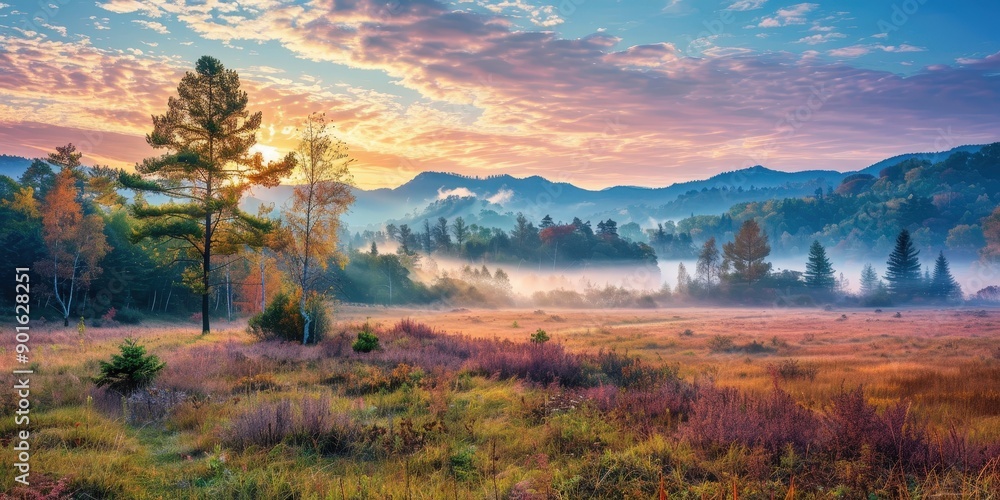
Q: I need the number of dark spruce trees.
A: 3